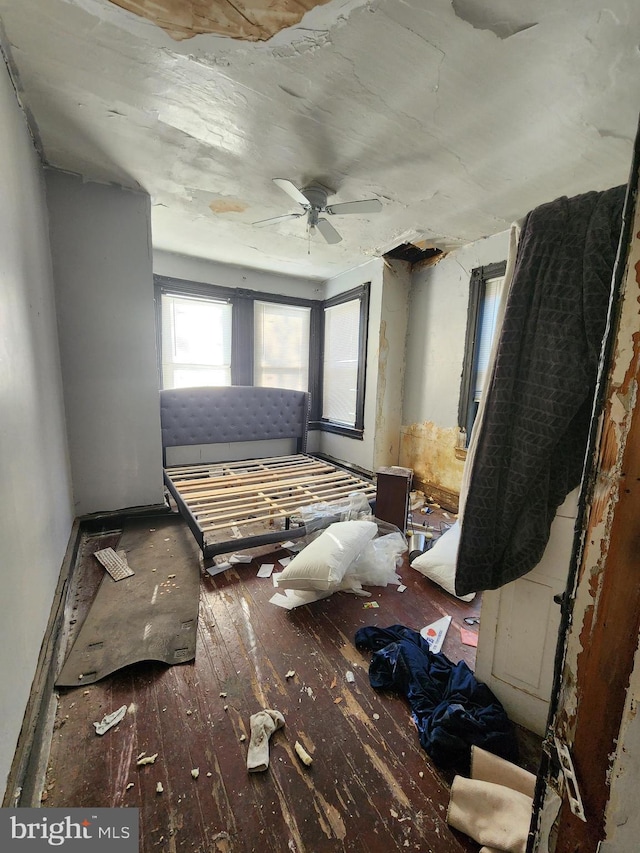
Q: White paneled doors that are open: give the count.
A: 1